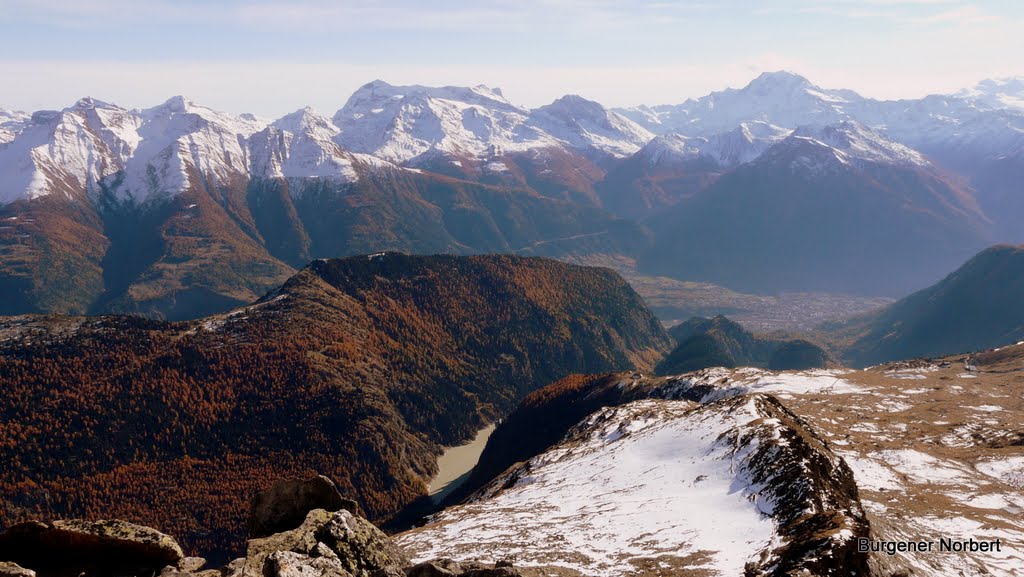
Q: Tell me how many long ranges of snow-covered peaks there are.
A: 1